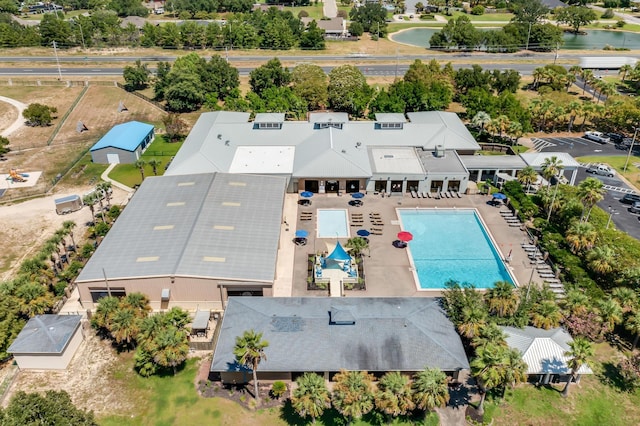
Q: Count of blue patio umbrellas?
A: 5